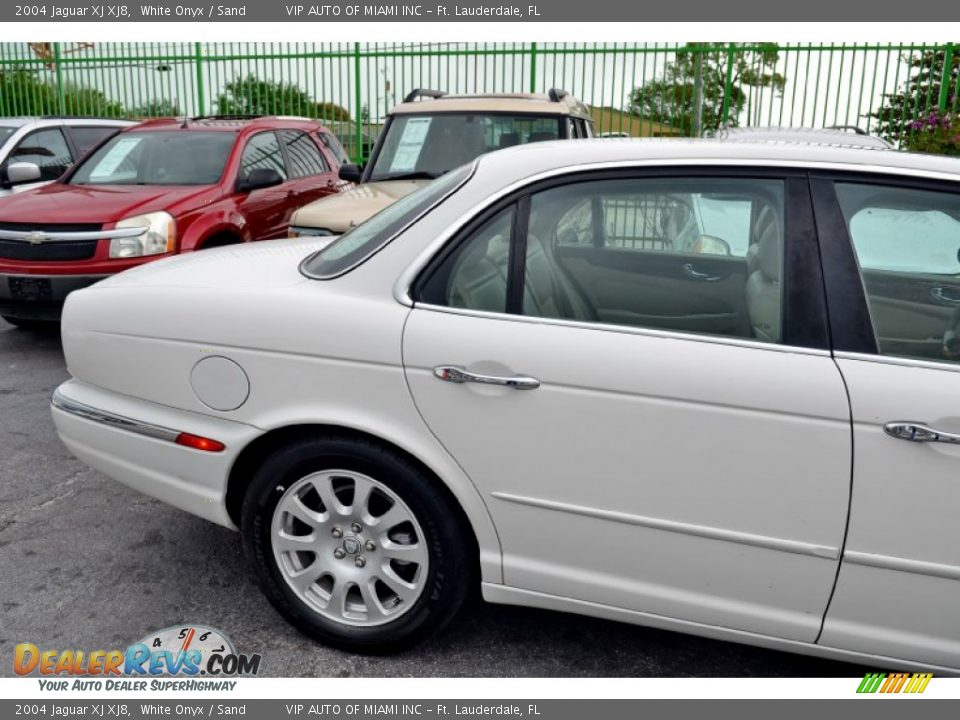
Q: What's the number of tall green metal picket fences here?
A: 1